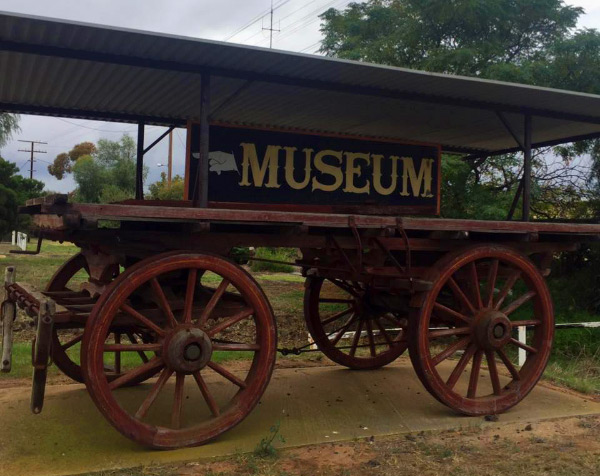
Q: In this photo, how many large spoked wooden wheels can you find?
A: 4